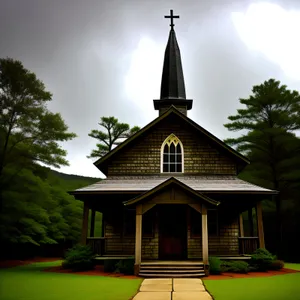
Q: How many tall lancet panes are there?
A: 3